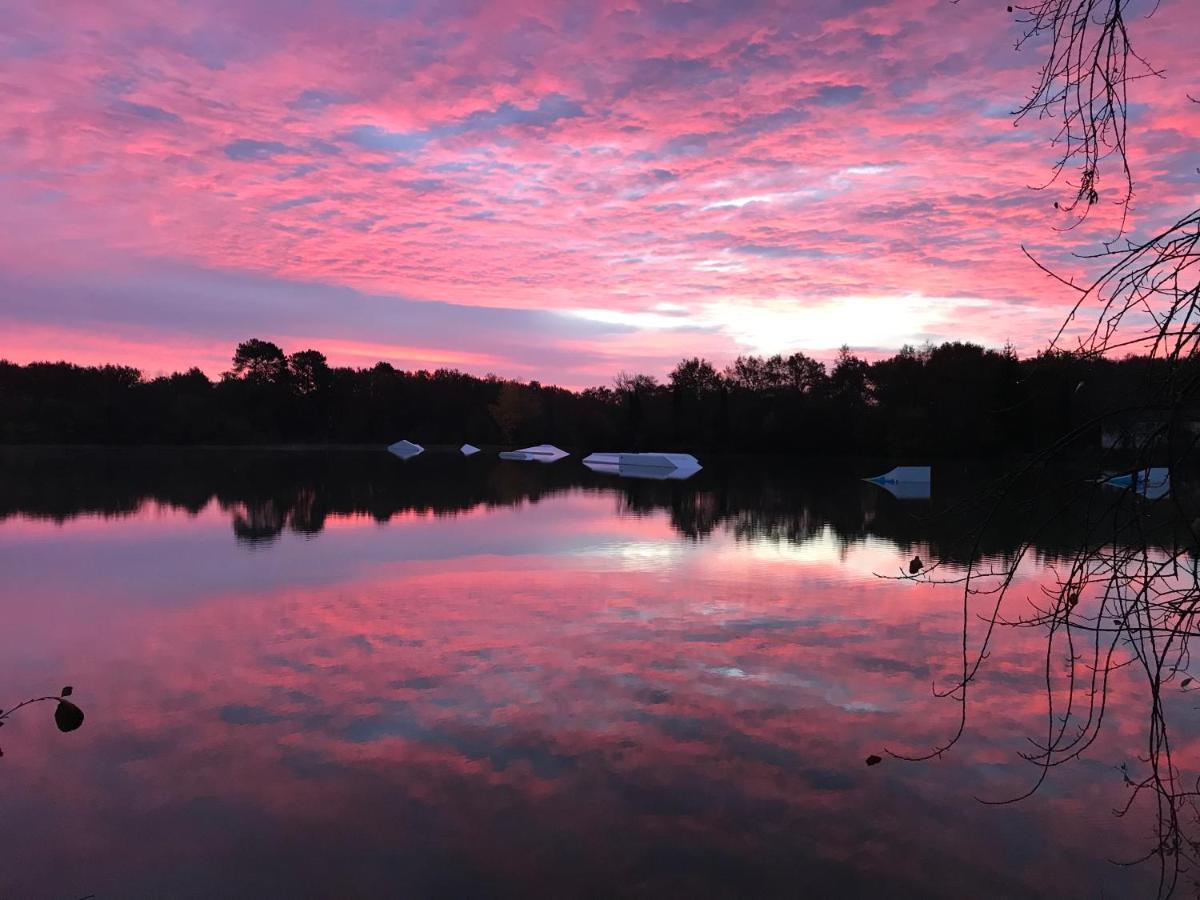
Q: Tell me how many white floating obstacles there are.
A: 6